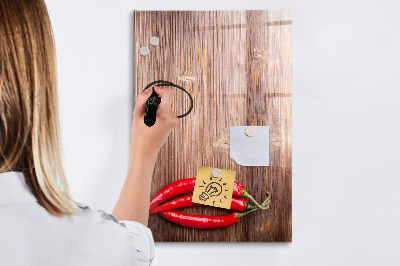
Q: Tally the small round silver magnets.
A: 4